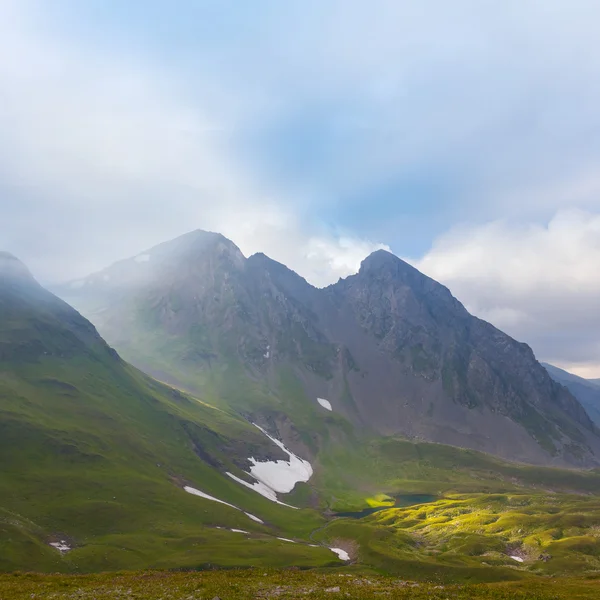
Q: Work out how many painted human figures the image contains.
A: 0